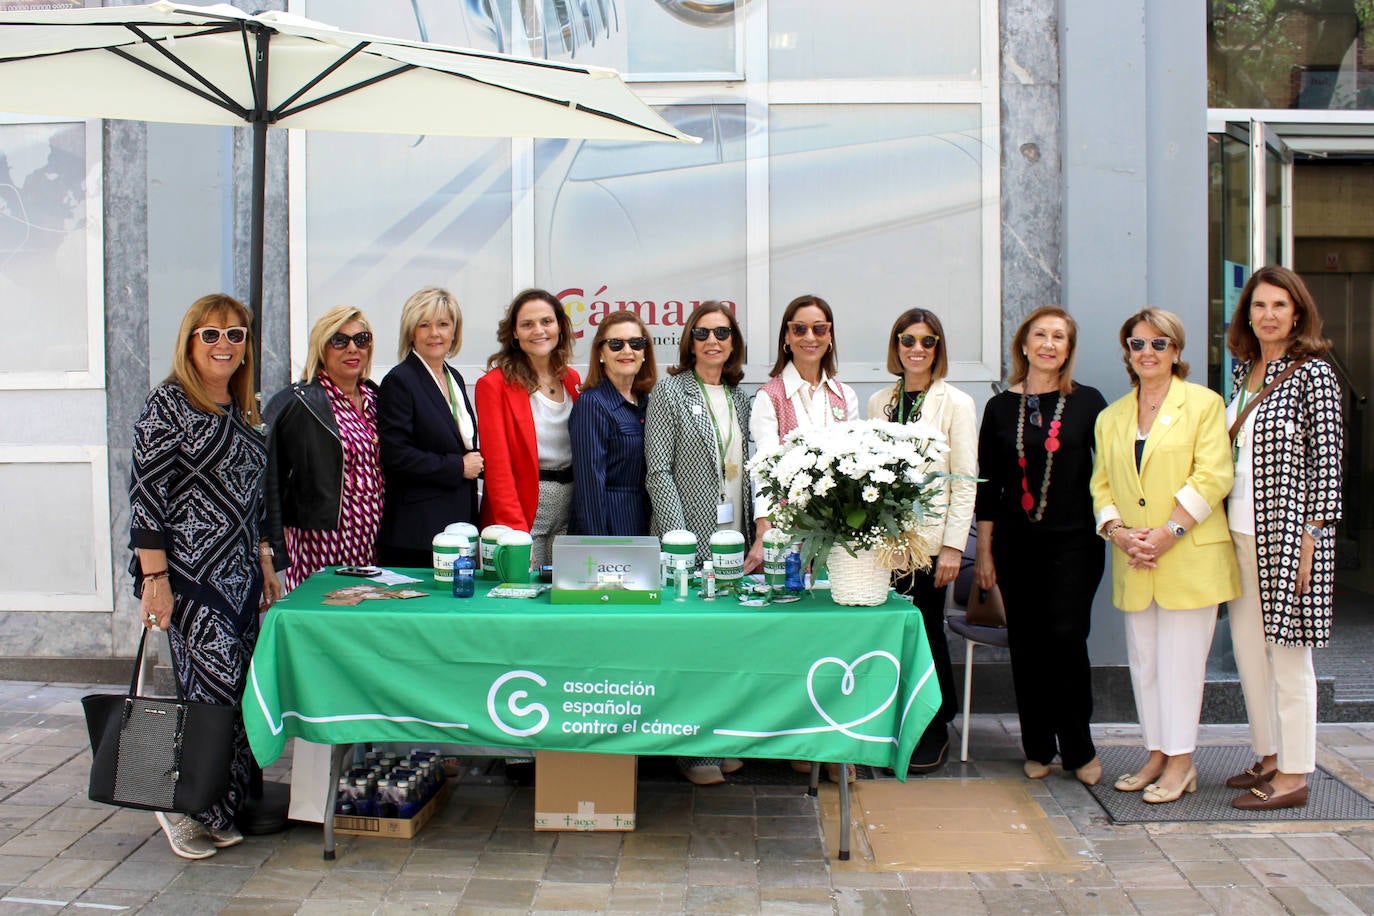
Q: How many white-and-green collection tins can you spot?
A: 7